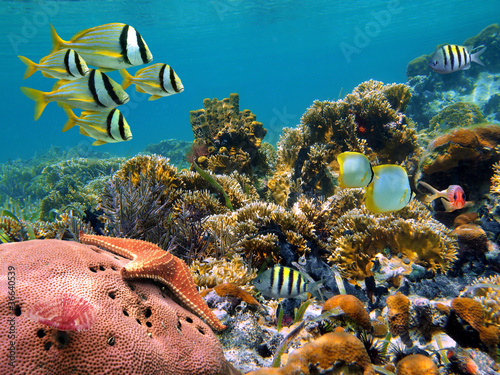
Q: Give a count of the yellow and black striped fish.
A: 7